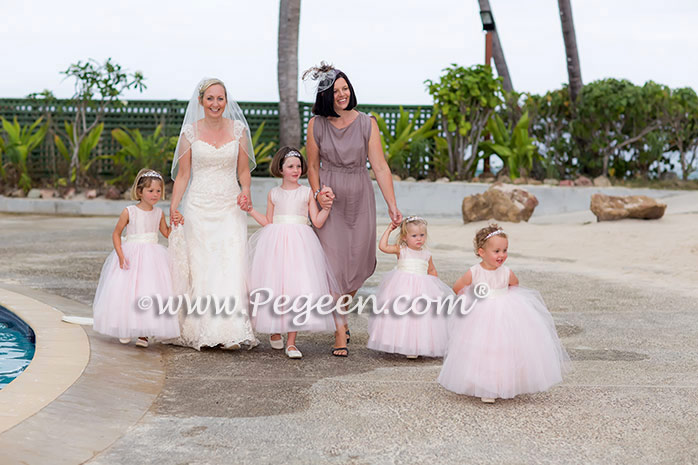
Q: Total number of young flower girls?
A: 4